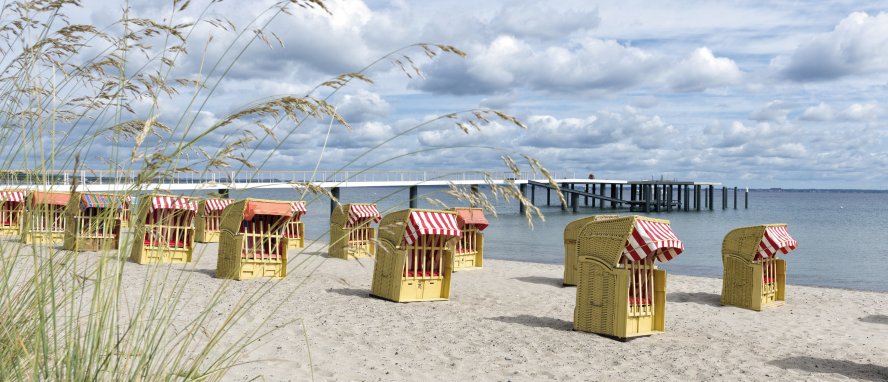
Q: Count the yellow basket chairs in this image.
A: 14